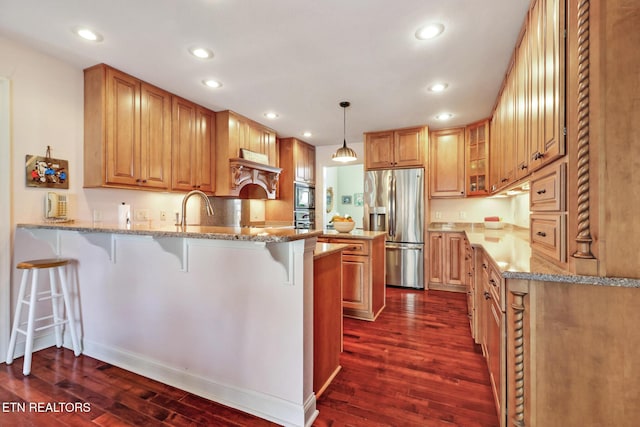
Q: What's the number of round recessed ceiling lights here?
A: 8